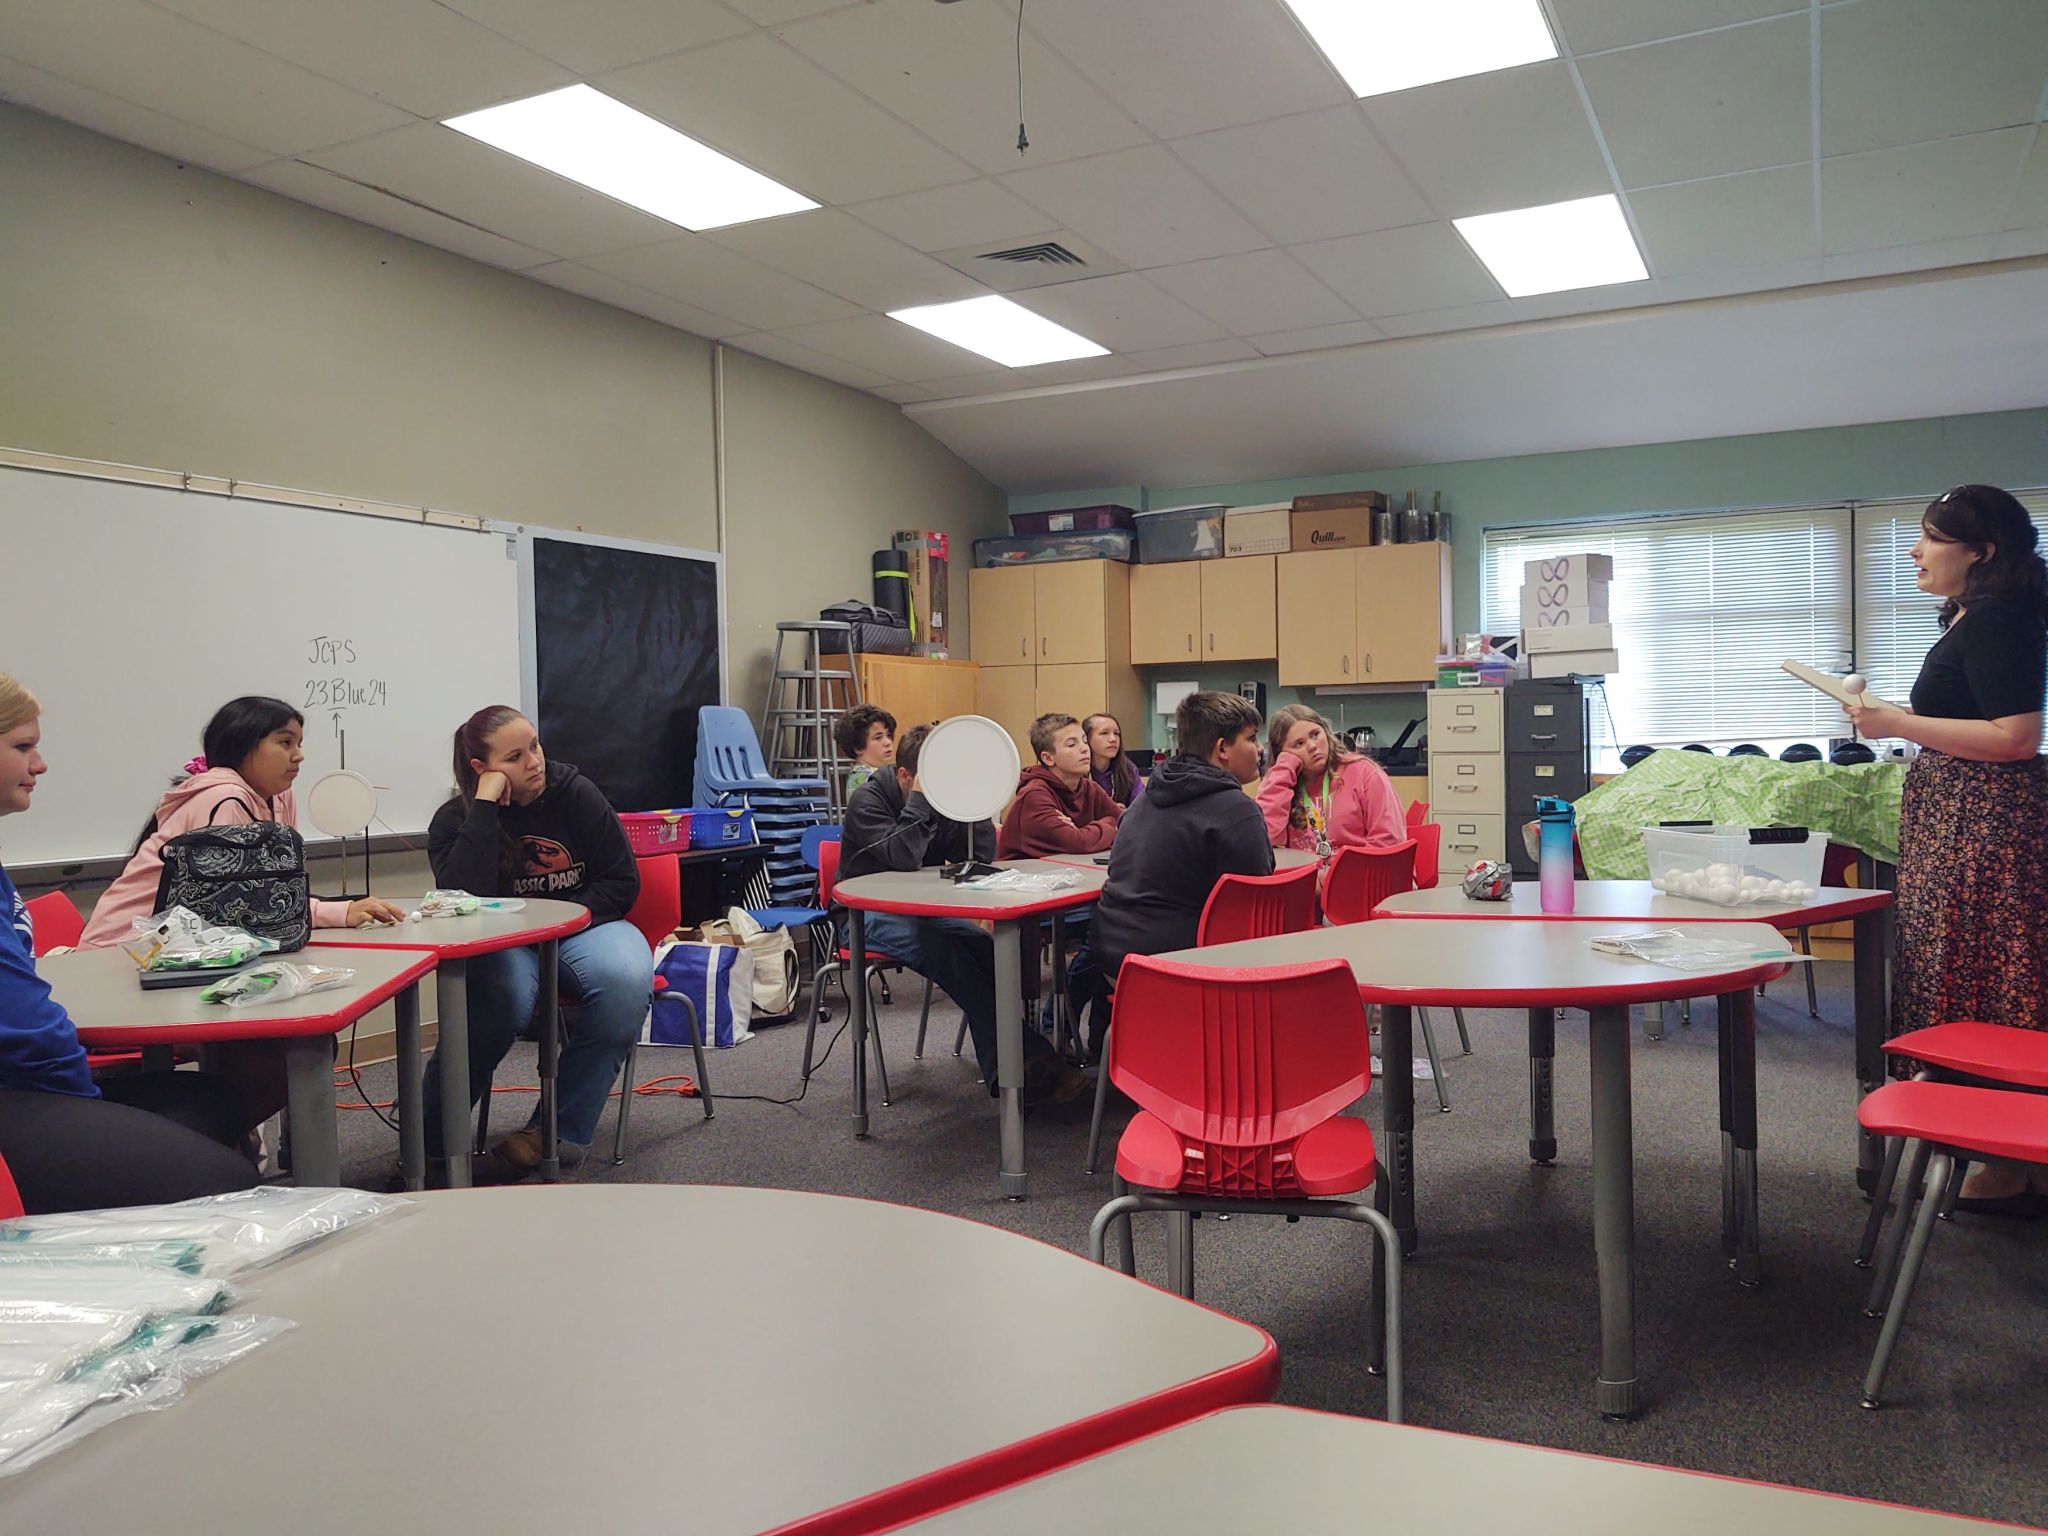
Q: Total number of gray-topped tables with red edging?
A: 8